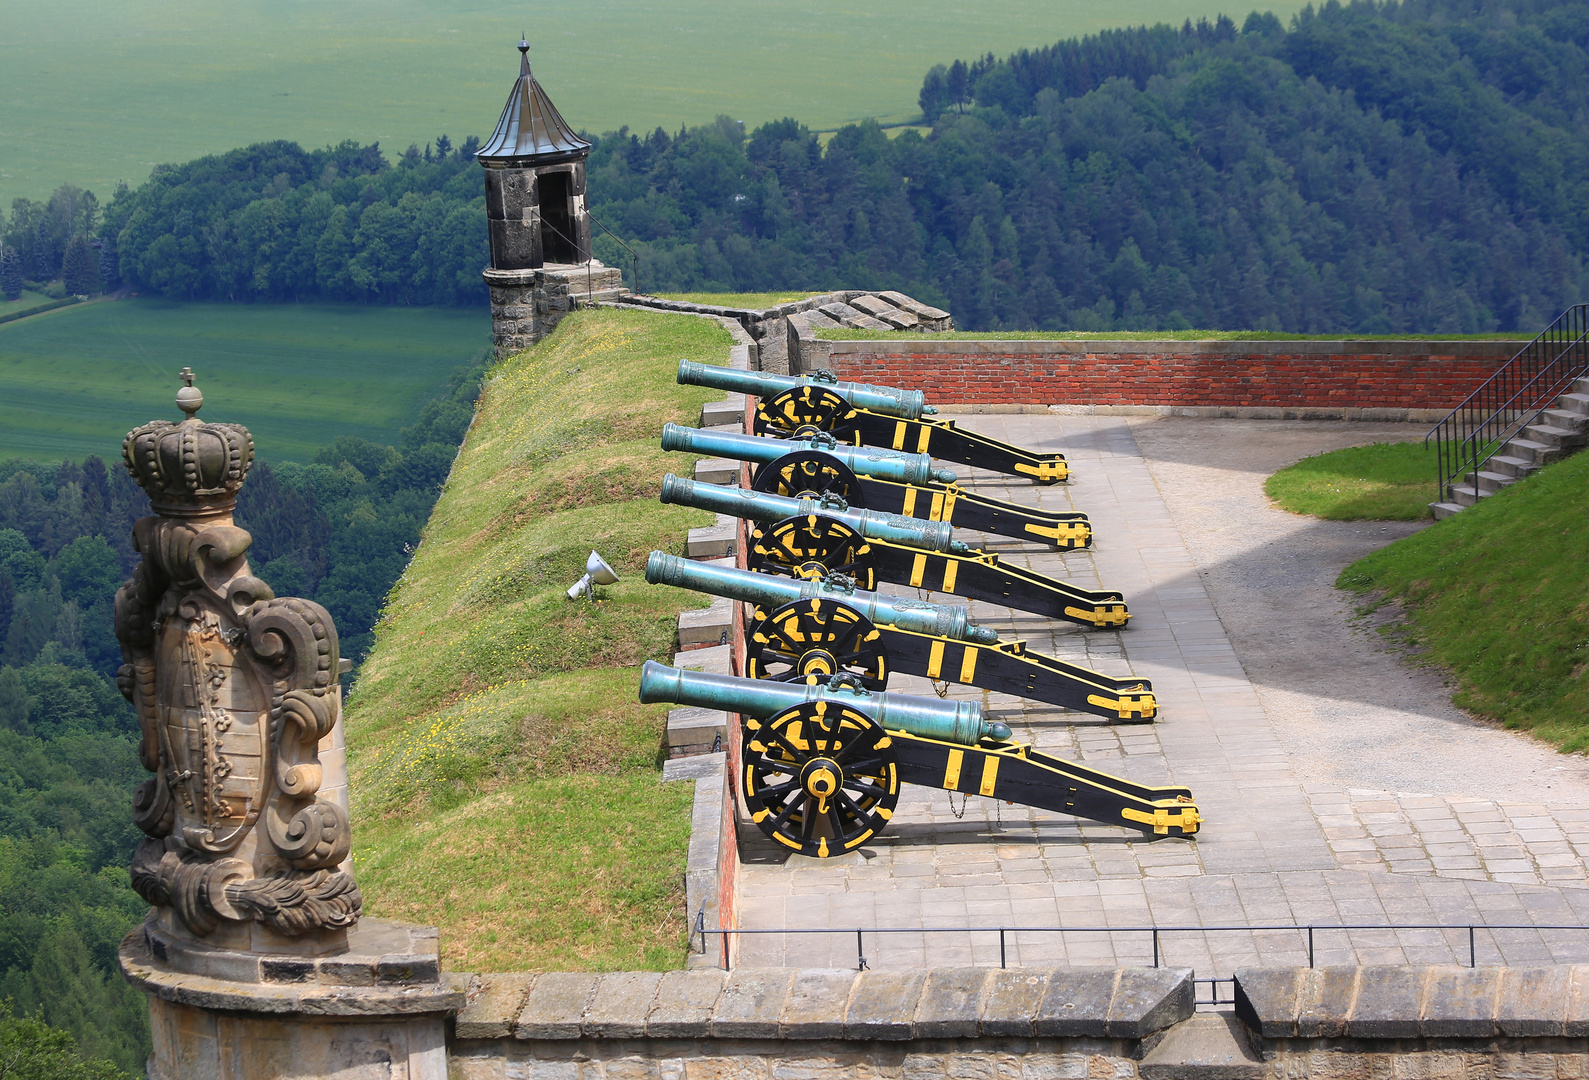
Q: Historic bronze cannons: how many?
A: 5